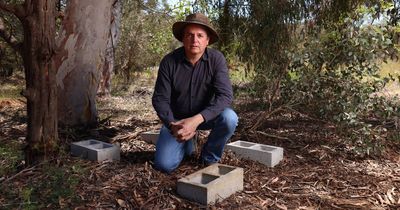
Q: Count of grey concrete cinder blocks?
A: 4